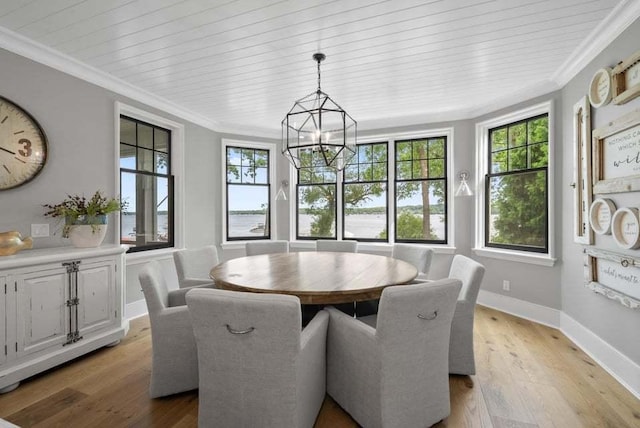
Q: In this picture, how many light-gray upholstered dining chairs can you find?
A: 8